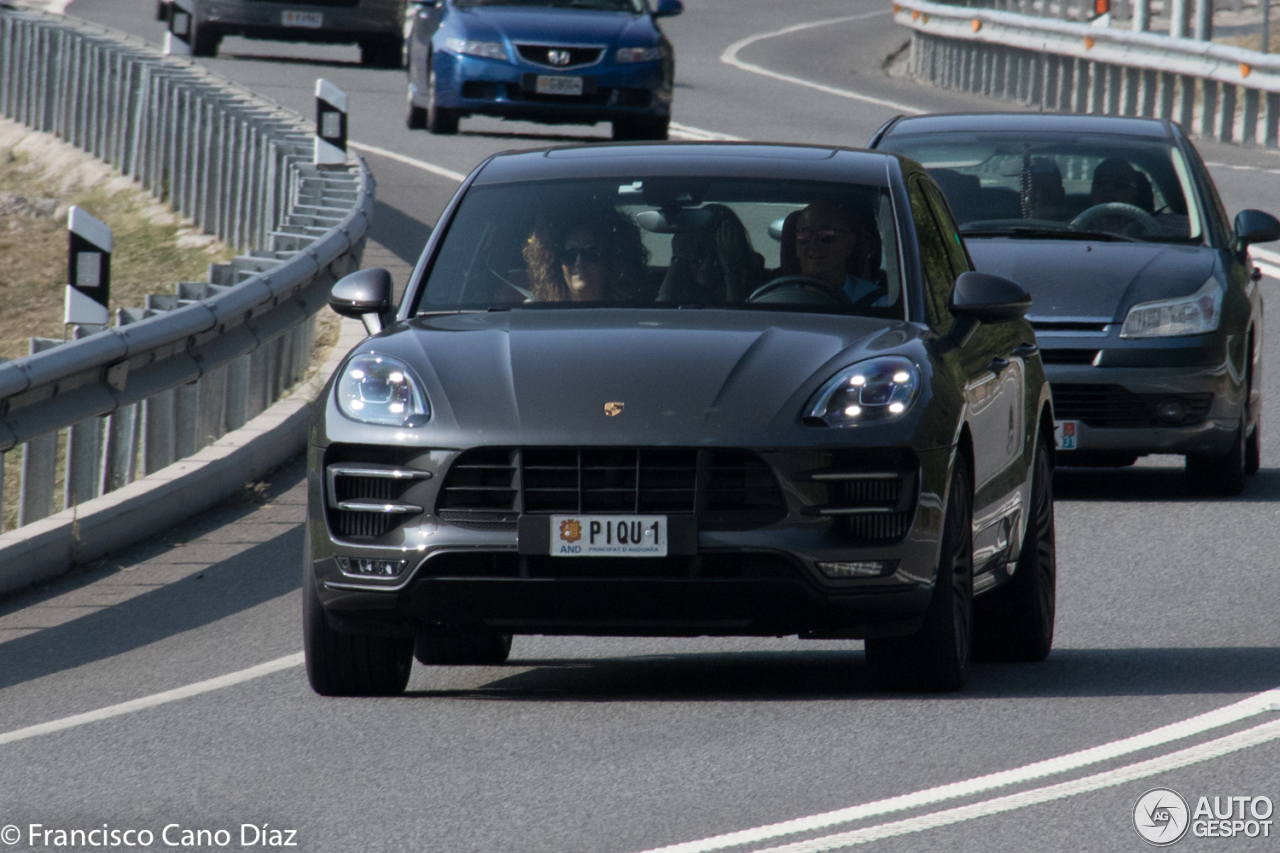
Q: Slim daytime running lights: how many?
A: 4